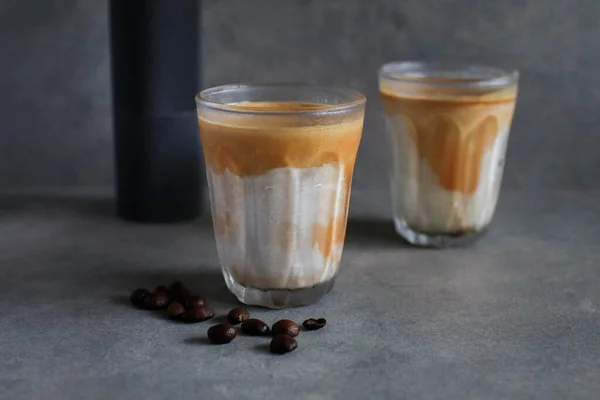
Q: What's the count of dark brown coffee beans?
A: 13